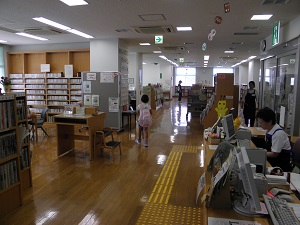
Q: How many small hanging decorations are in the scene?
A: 4